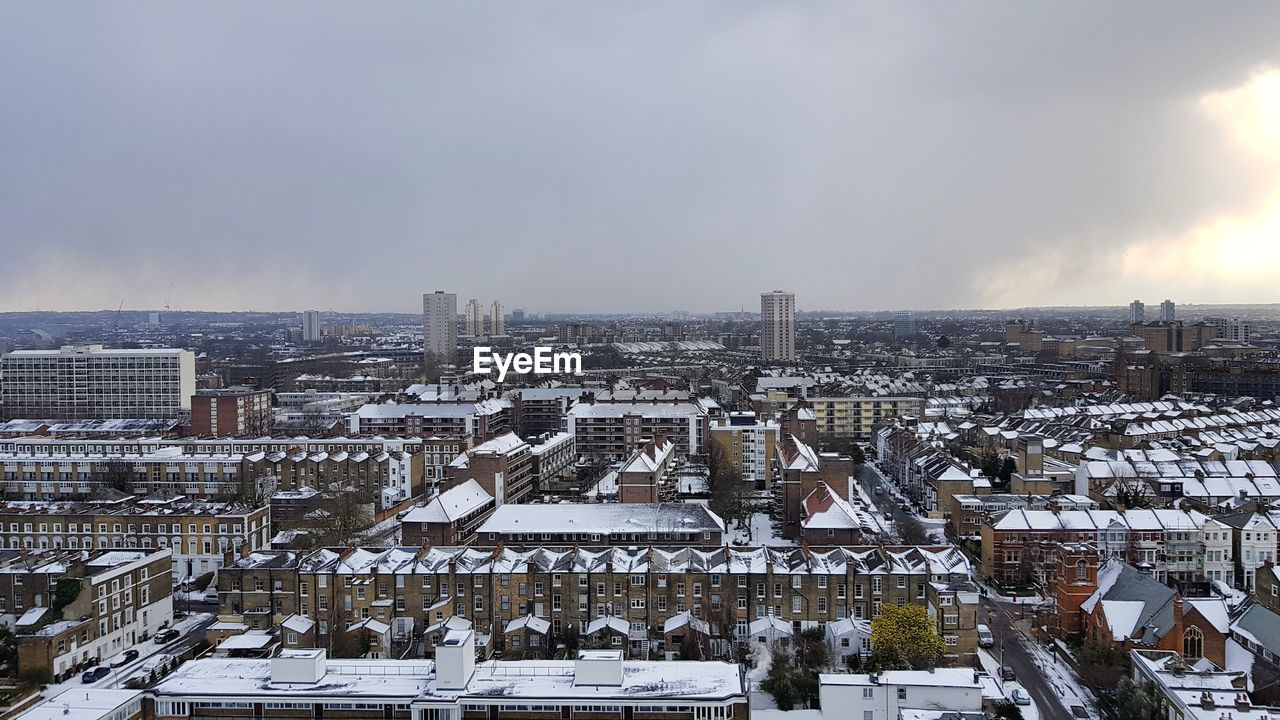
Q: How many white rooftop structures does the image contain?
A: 3